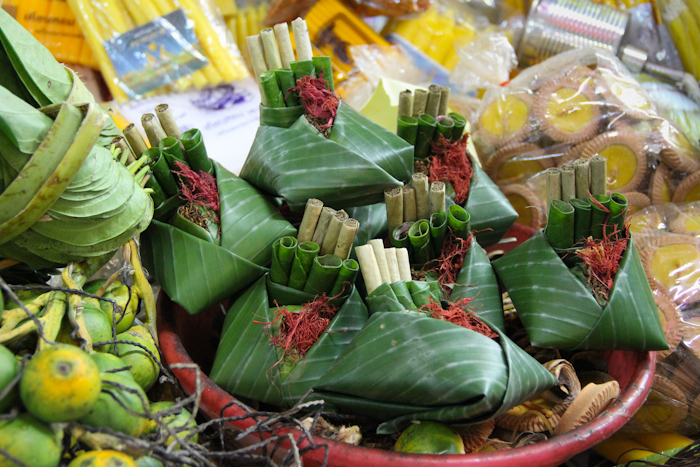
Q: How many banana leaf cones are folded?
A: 7